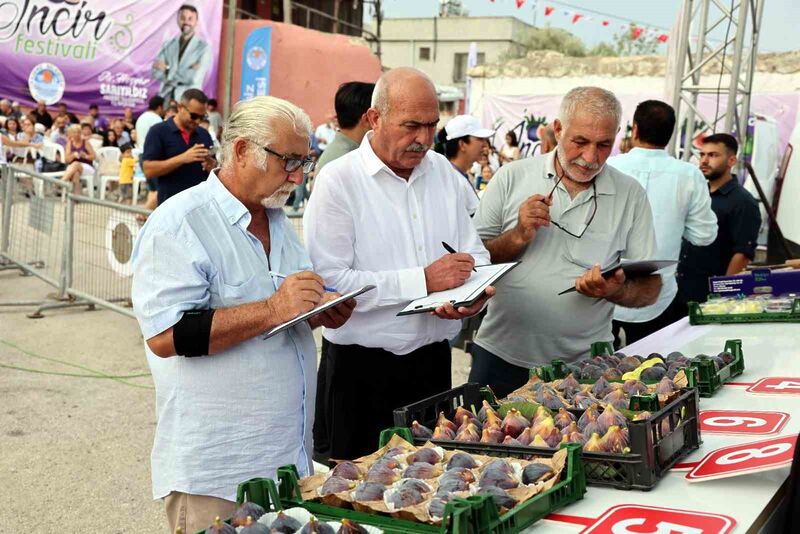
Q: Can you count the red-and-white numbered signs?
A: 4